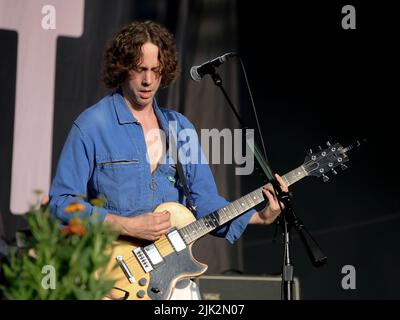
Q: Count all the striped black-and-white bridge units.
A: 1